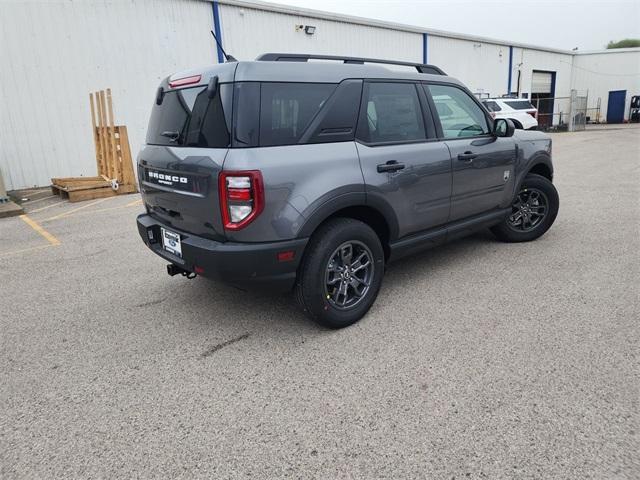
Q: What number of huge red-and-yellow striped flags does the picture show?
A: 0